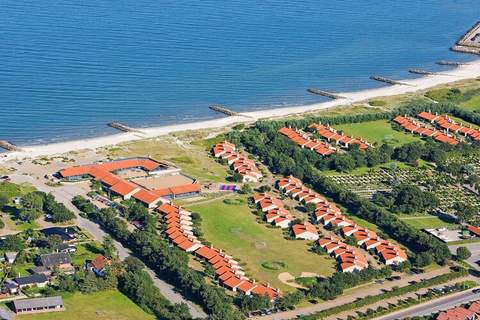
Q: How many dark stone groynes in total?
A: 7